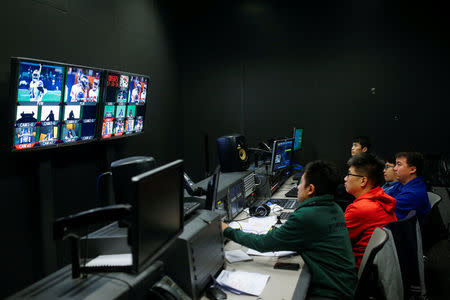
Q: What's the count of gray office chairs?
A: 3